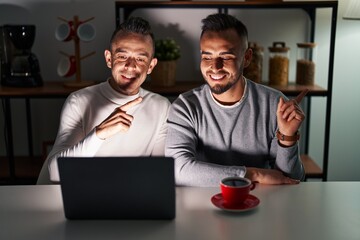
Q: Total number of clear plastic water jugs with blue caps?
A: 0